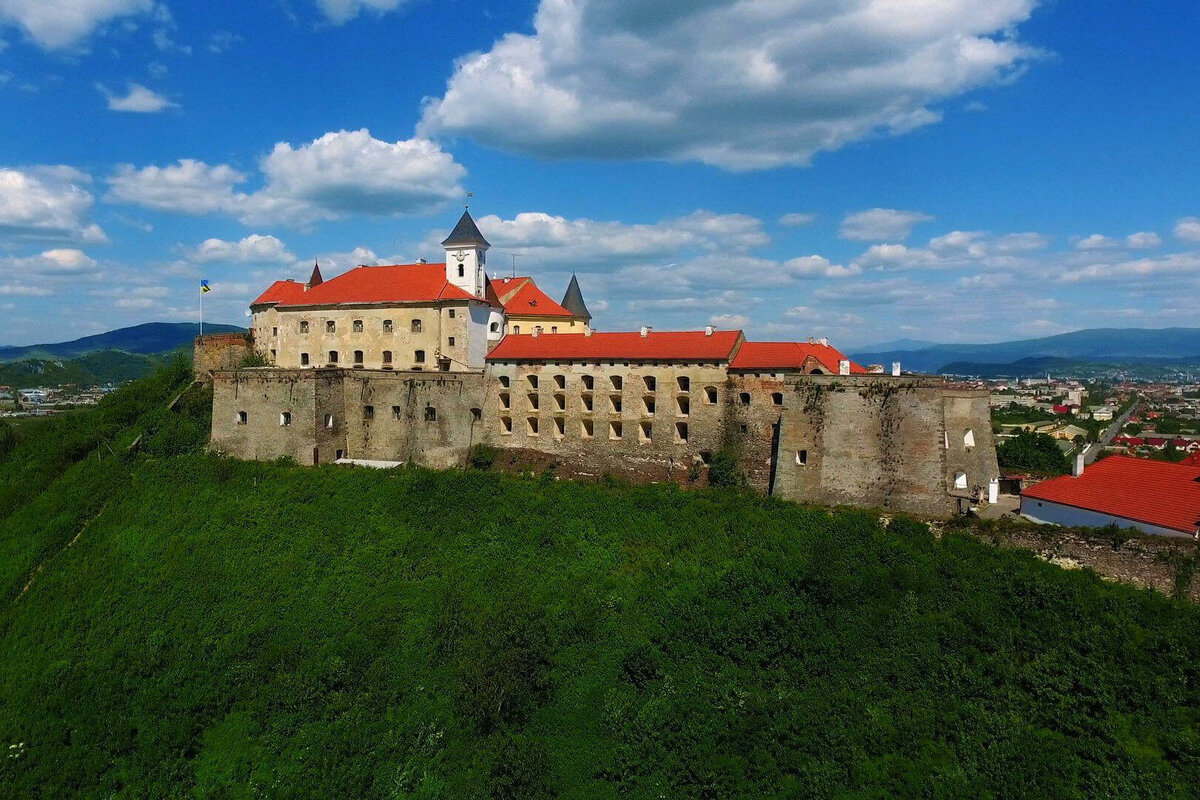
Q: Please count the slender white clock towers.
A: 1